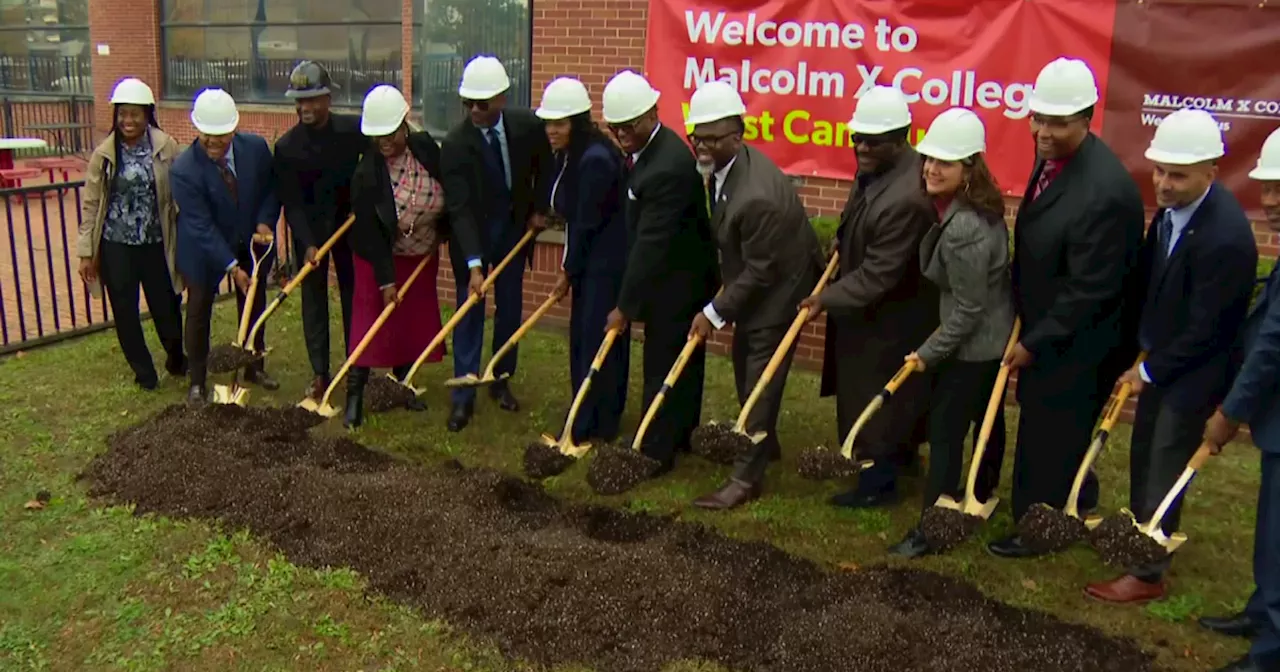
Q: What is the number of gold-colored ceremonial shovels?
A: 12